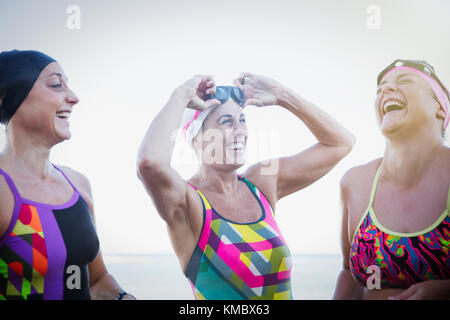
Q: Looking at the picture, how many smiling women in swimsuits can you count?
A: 3